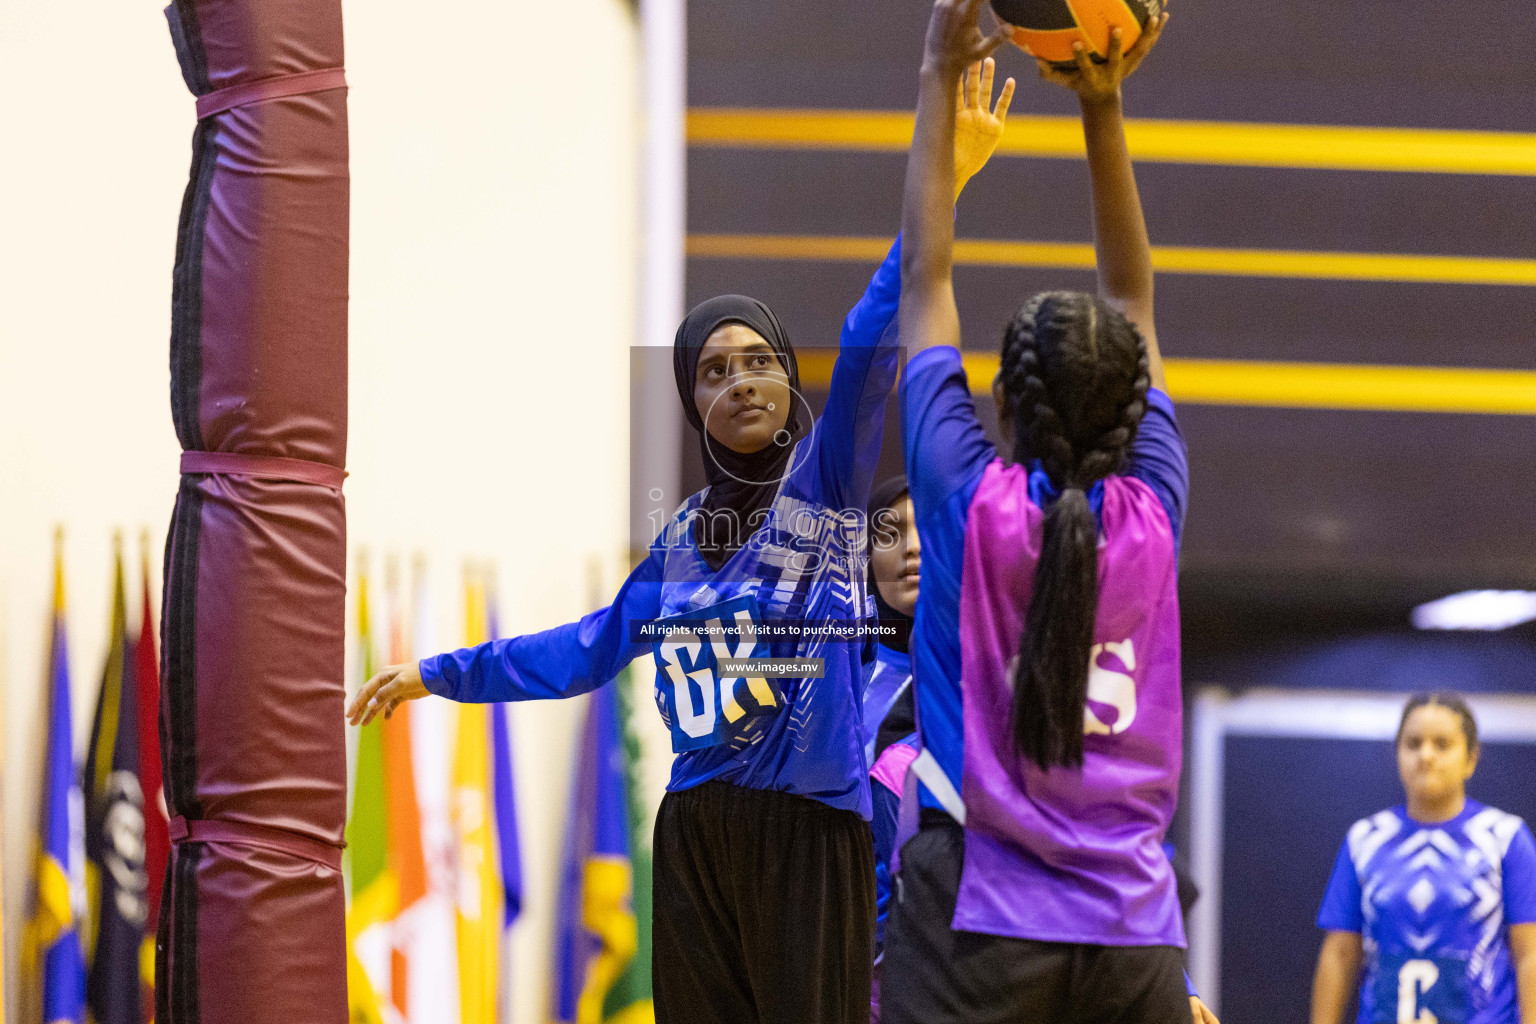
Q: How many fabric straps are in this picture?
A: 3